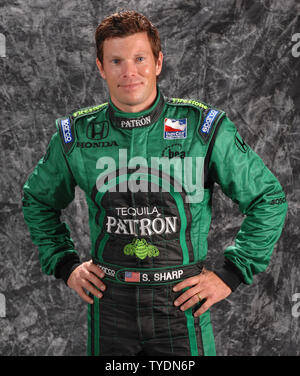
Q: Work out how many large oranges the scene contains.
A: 0